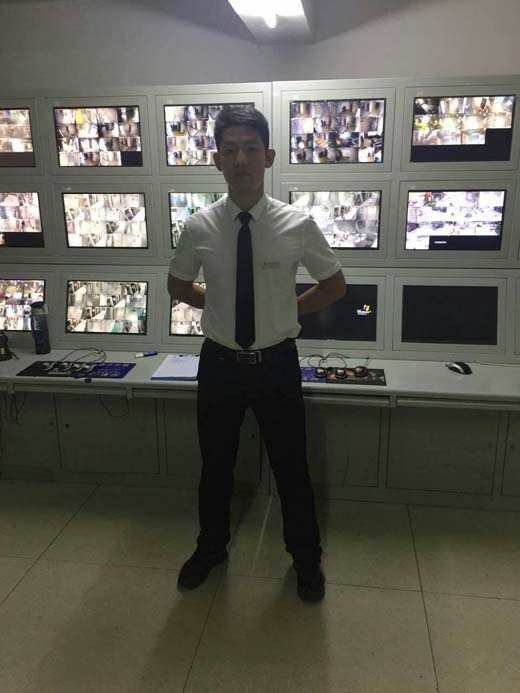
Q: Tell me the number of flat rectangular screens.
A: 15